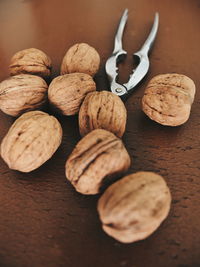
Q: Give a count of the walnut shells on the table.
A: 9